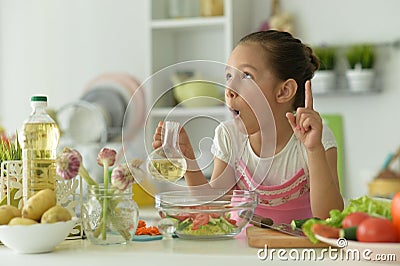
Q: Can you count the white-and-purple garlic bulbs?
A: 3